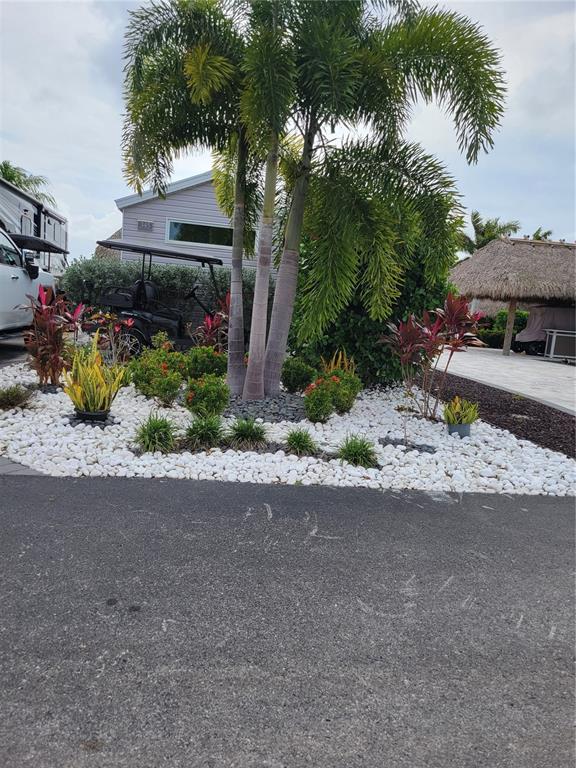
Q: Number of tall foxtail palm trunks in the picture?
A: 3